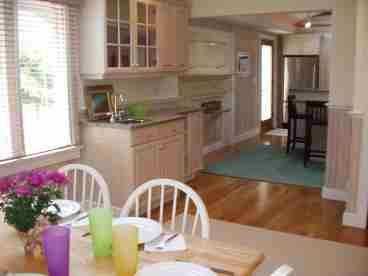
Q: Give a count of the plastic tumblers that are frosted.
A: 3